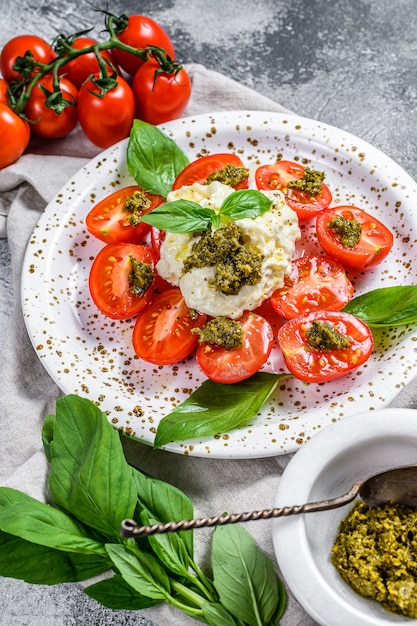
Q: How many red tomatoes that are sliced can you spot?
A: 9